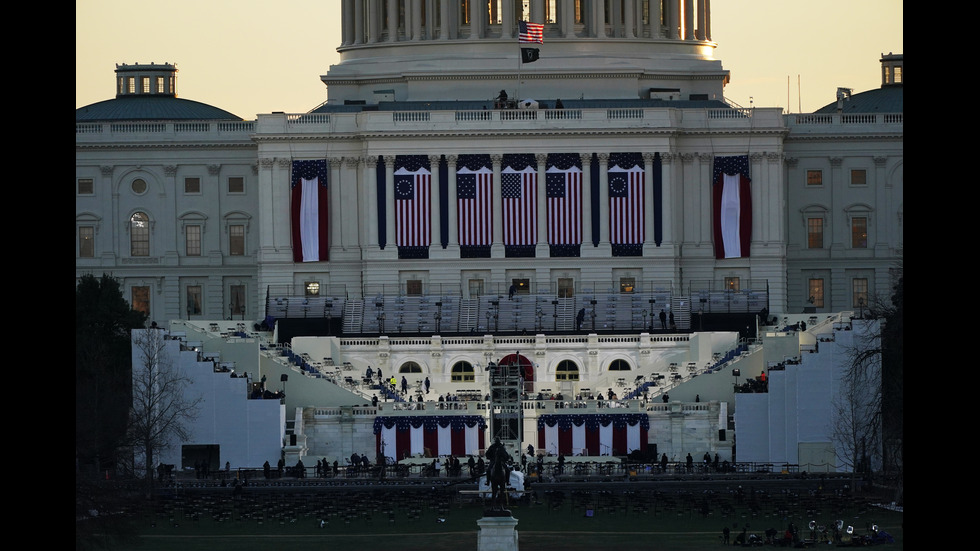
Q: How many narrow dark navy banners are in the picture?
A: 4